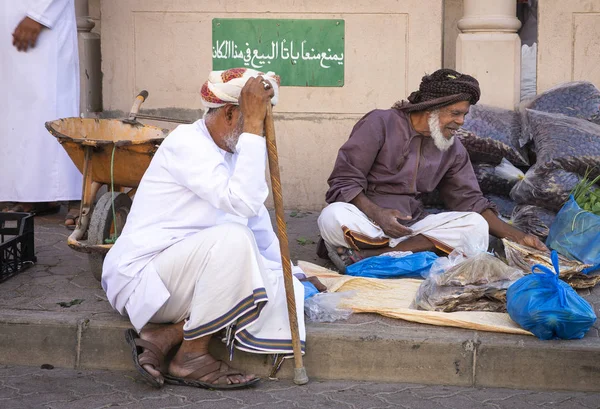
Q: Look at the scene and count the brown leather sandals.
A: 2